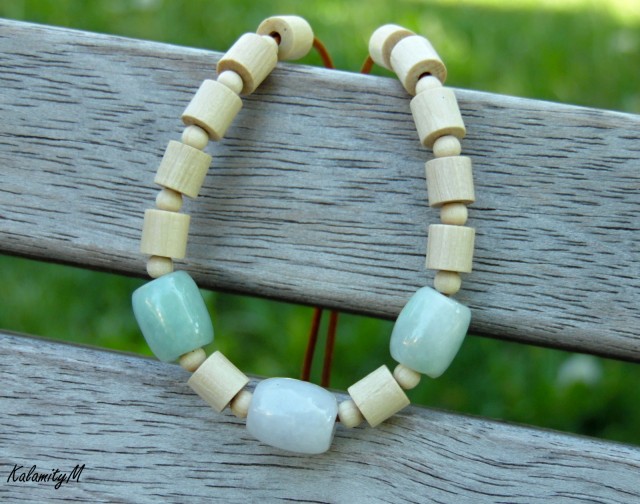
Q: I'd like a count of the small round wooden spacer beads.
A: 12